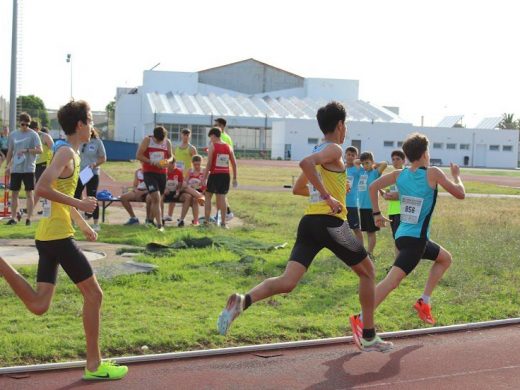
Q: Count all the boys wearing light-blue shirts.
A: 3